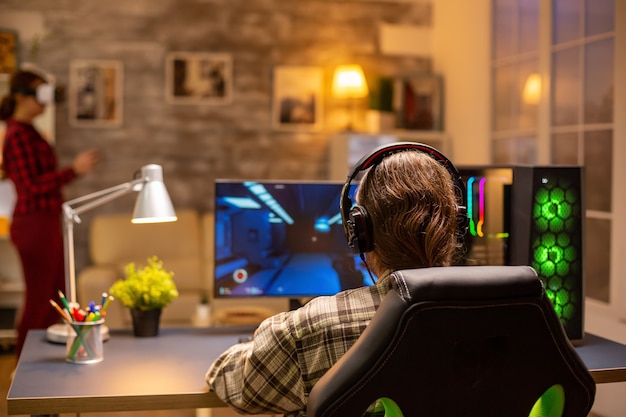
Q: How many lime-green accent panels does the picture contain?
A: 2